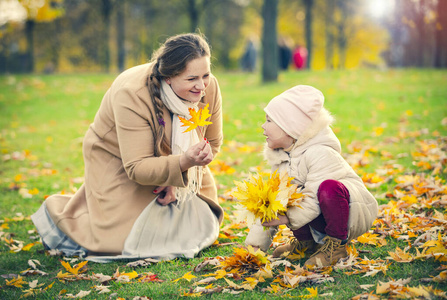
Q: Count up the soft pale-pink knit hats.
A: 1